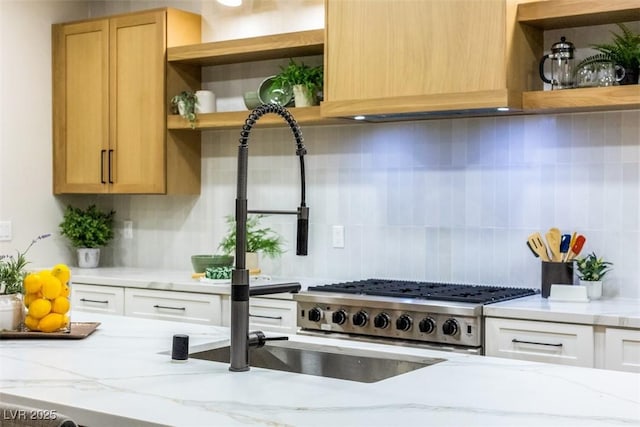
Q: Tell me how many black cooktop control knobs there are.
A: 7